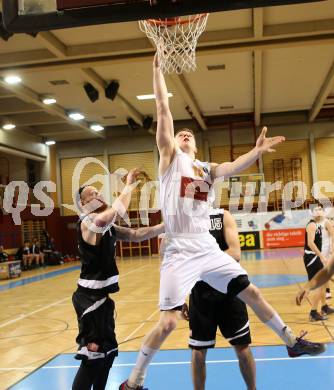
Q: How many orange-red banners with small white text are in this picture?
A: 1